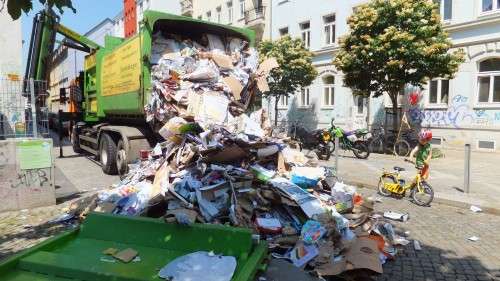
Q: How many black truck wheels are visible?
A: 3